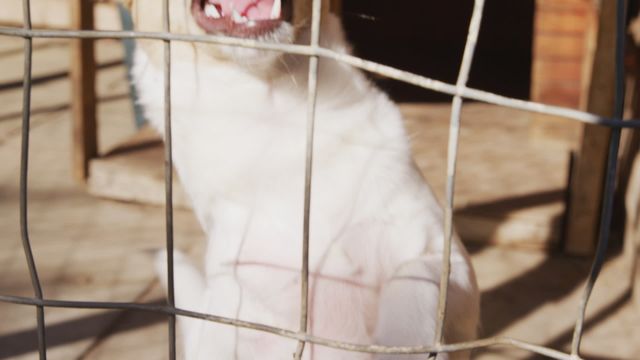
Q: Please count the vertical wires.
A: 5